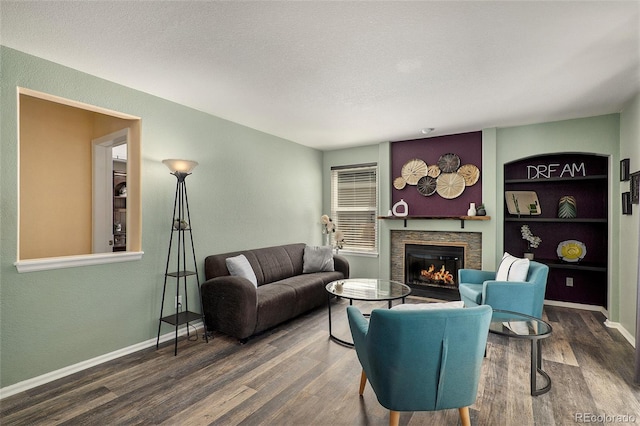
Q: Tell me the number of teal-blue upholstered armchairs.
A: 2